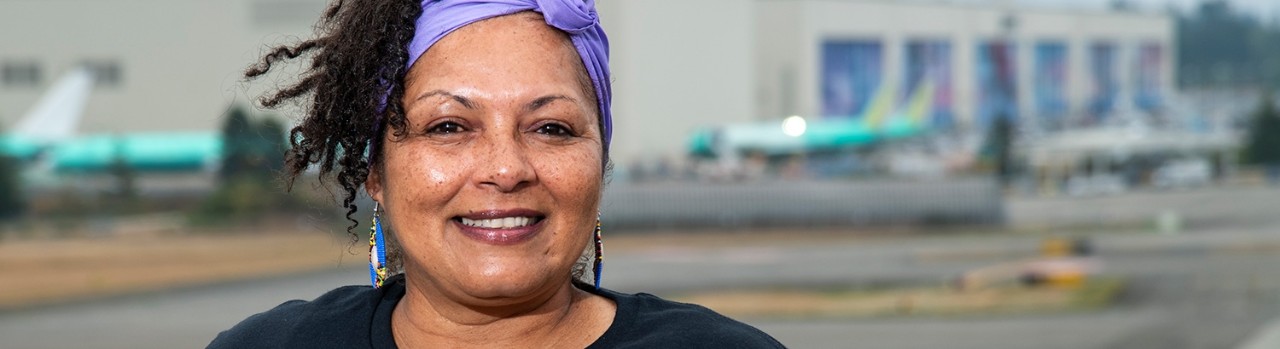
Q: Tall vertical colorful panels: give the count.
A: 6